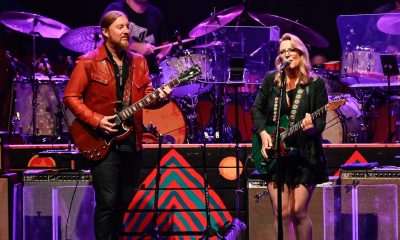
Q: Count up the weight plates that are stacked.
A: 0